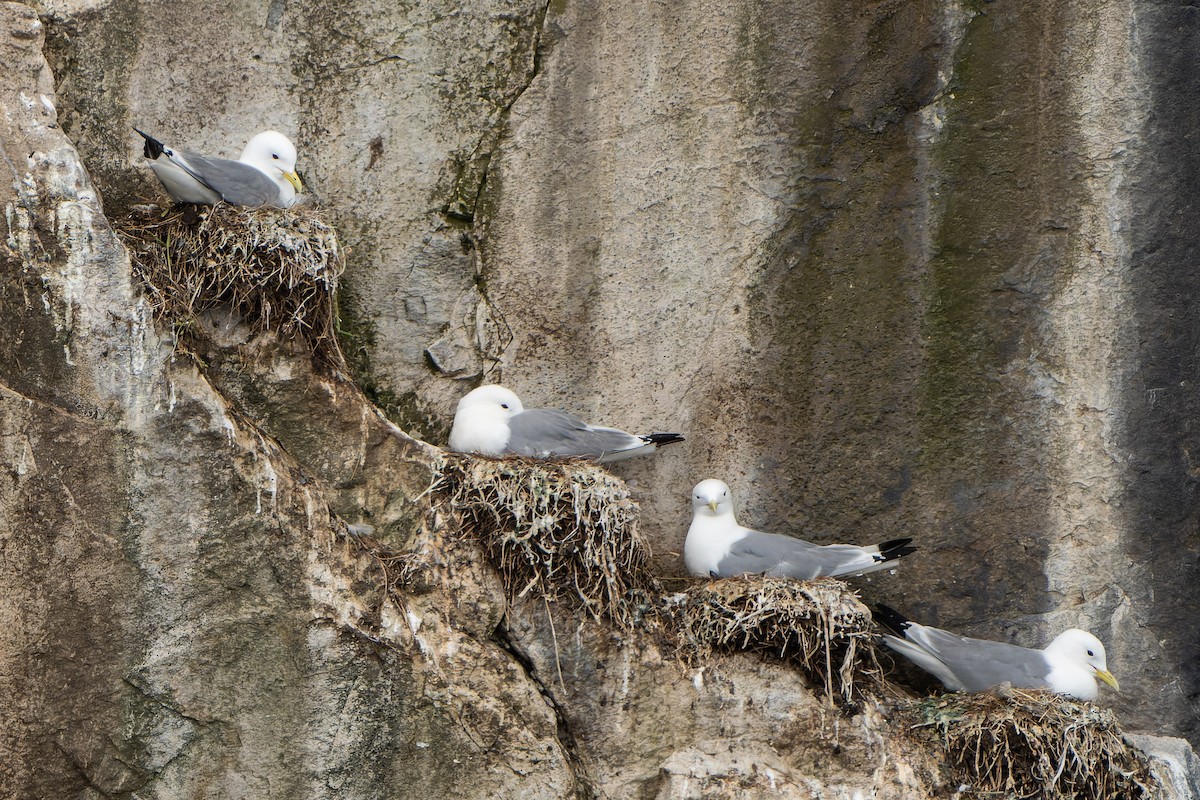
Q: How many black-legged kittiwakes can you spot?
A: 4